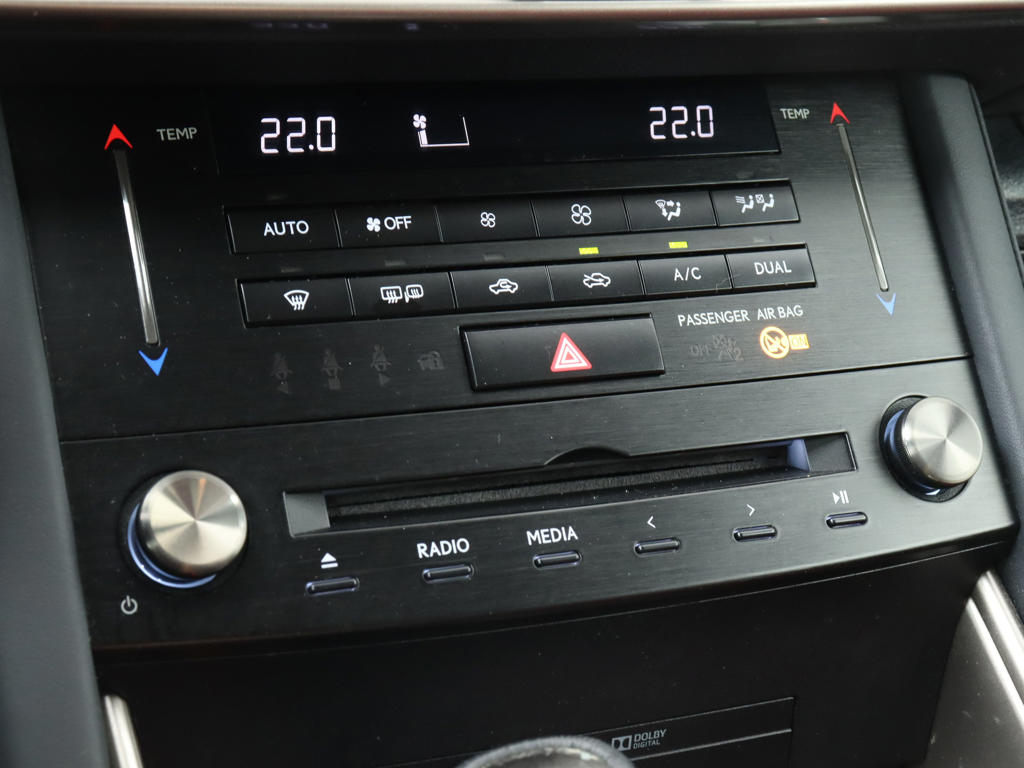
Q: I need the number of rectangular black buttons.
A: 13